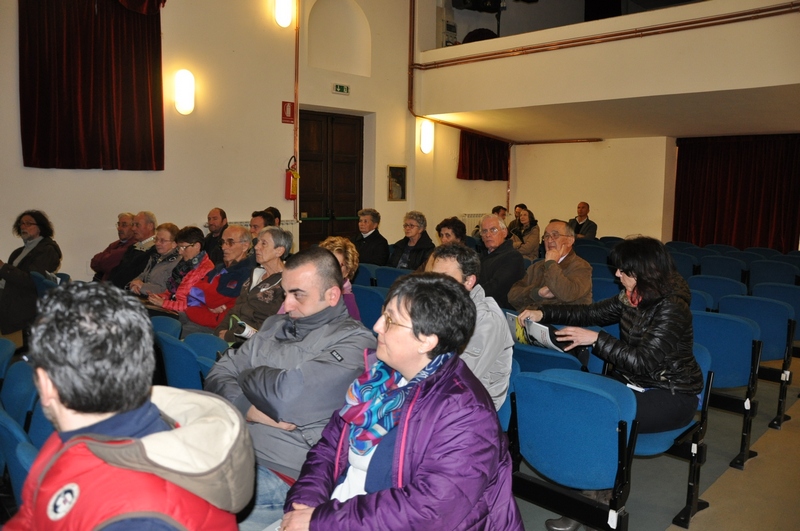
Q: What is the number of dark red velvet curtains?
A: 3